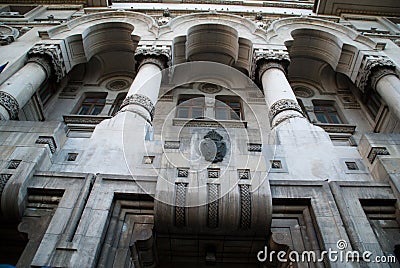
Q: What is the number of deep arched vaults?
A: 3